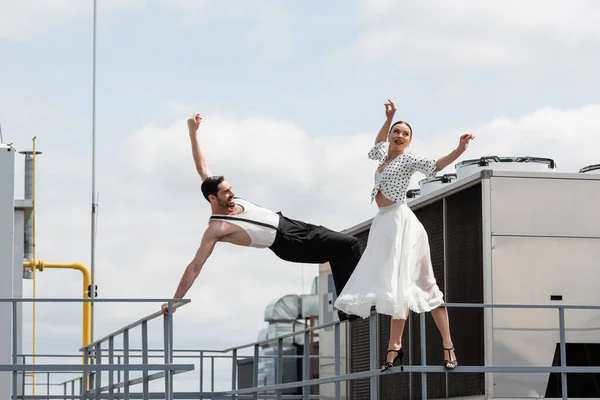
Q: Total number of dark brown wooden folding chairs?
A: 0